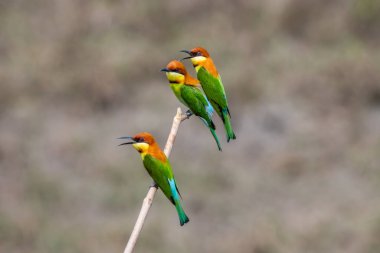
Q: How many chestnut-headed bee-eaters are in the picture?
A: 3